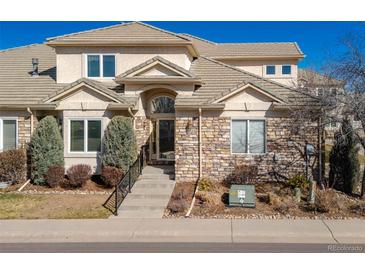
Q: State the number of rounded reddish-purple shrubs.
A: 3